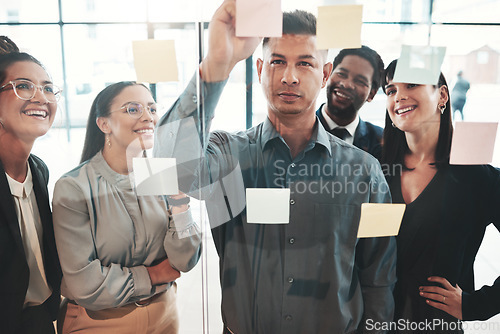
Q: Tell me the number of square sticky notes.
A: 8